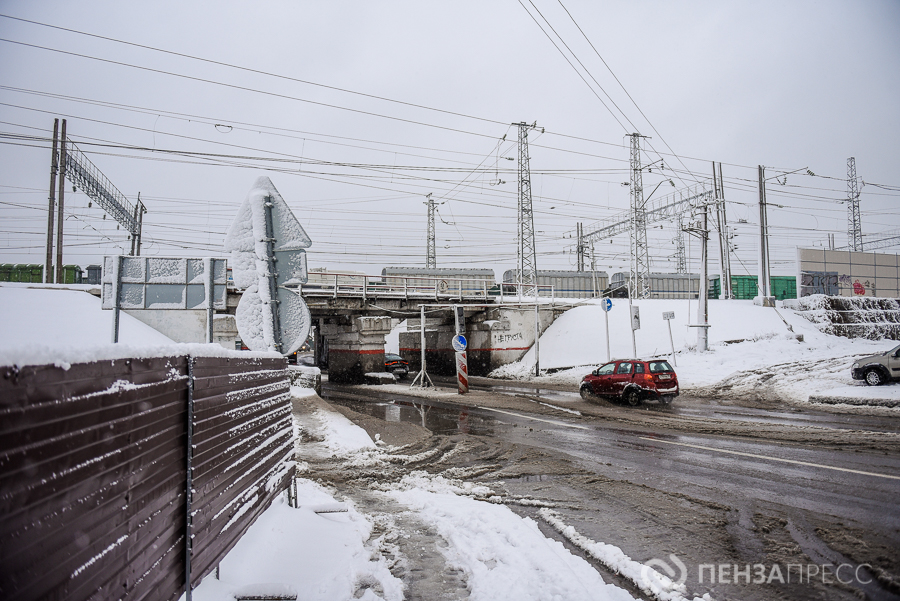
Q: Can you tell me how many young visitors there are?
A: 0